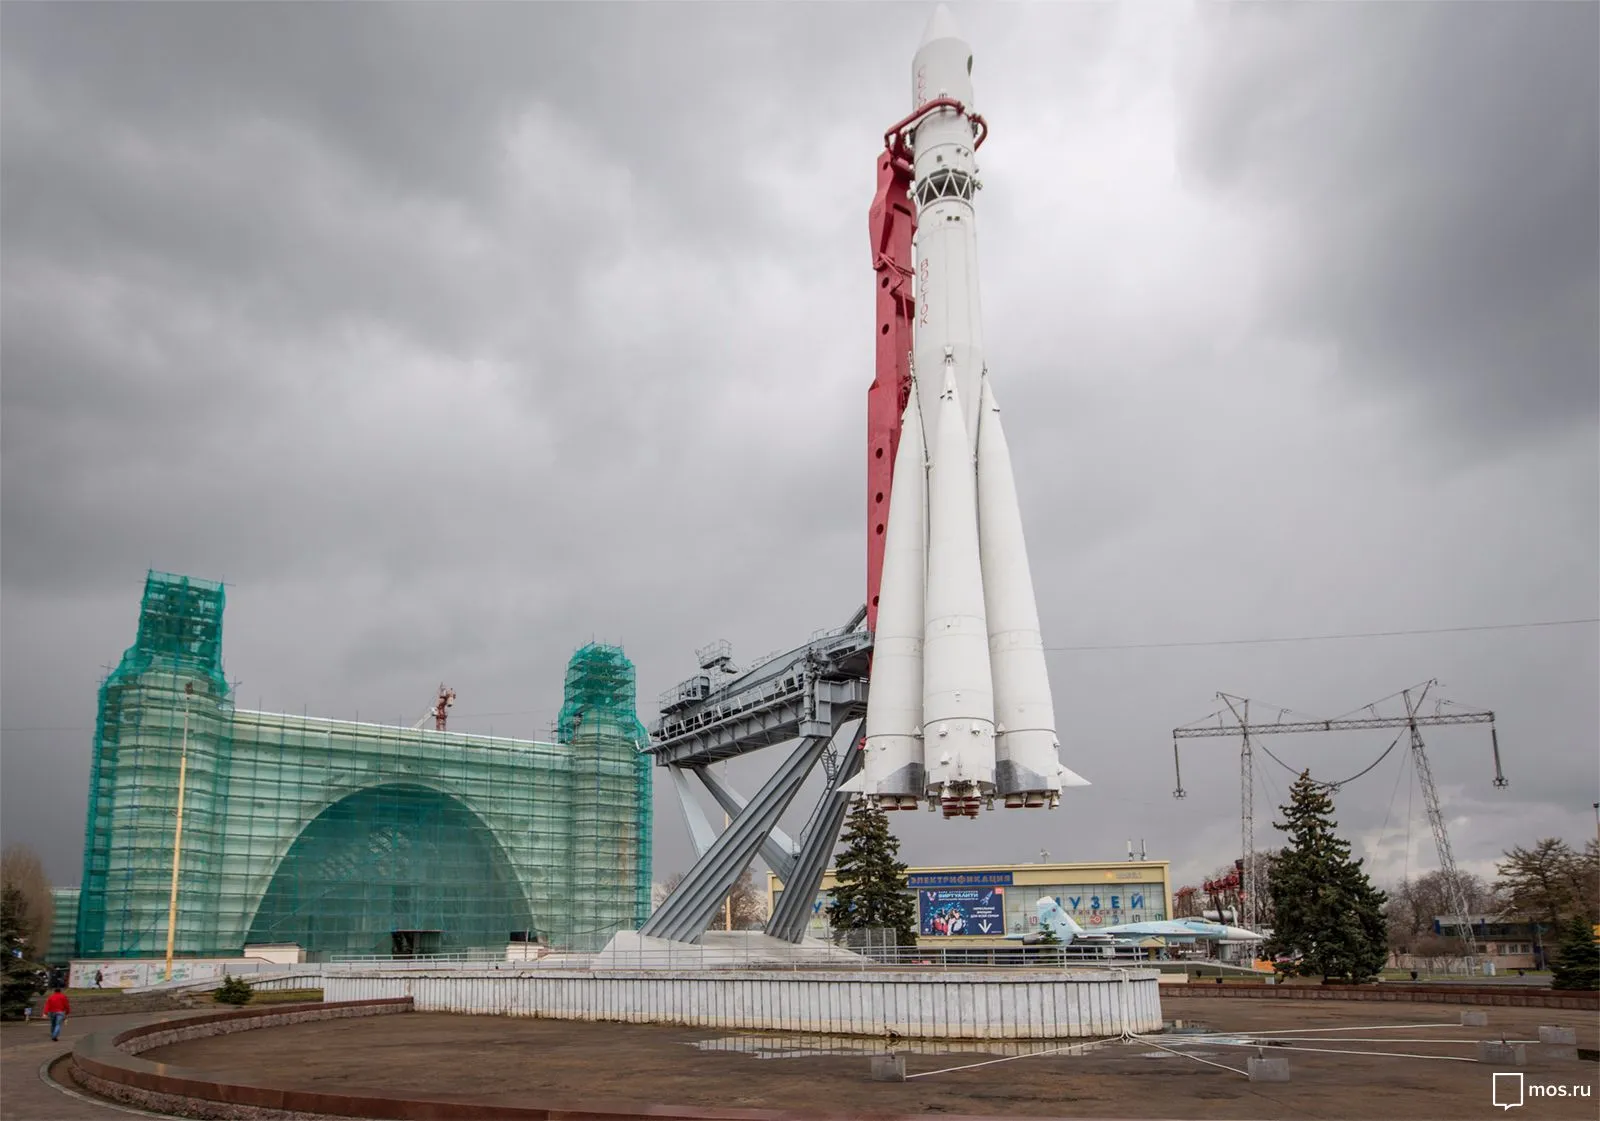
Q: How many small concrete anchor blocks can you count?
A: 5